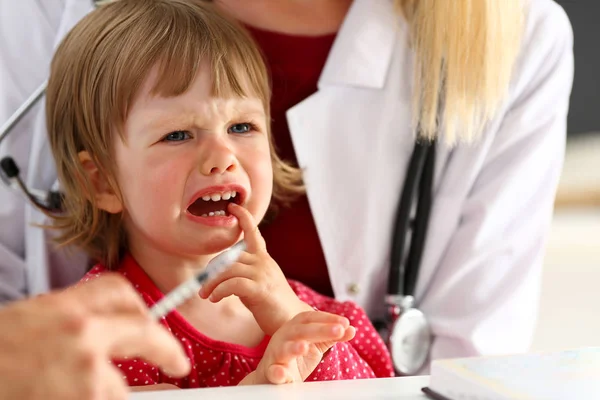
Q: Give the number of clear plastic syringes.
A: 1